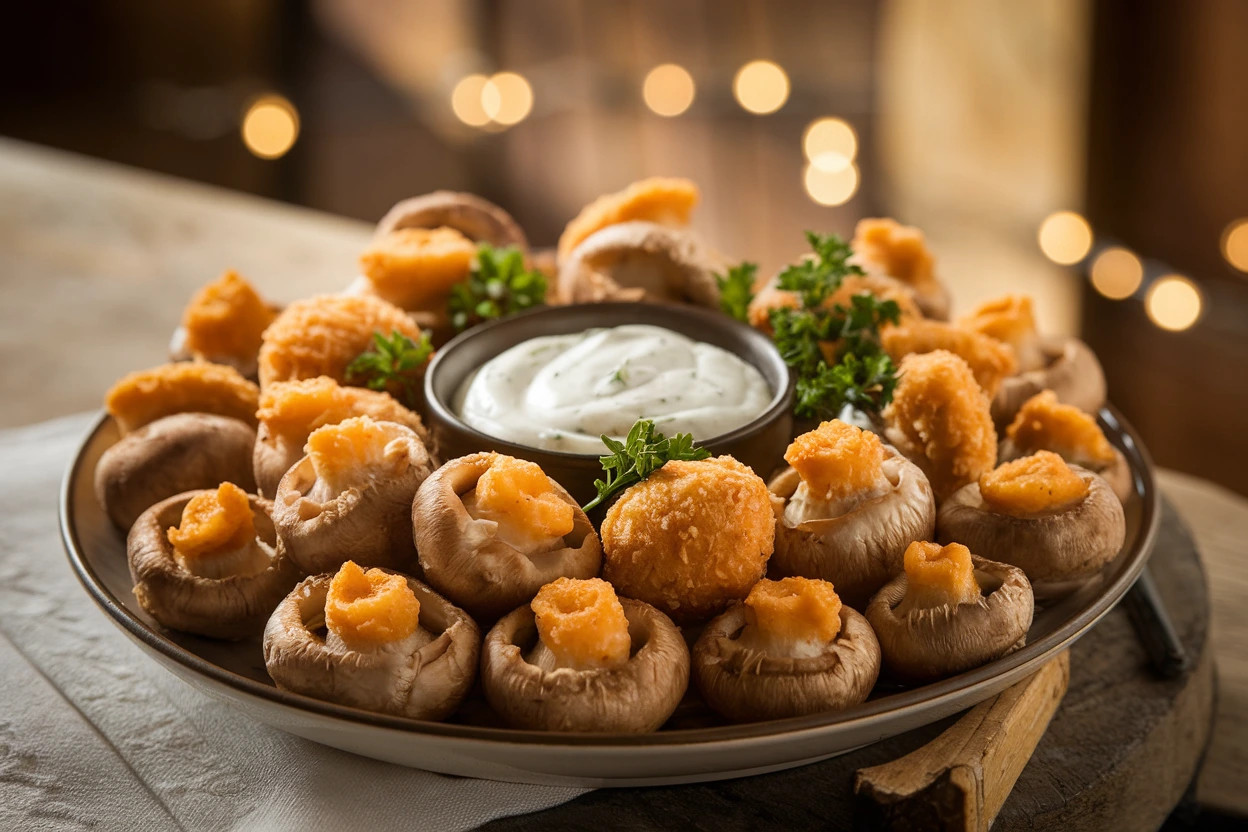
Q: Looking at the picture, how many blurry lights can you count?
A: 11